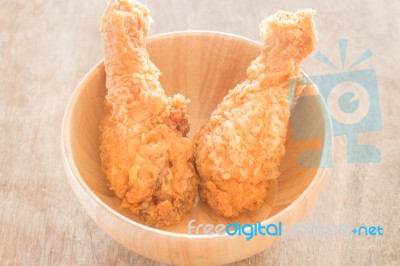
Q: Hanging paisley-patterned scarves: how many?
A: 0